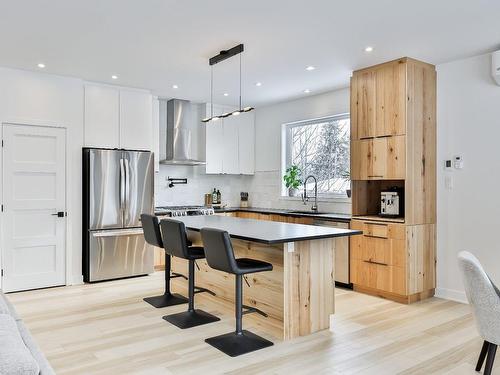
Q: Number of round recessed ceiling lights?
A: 8